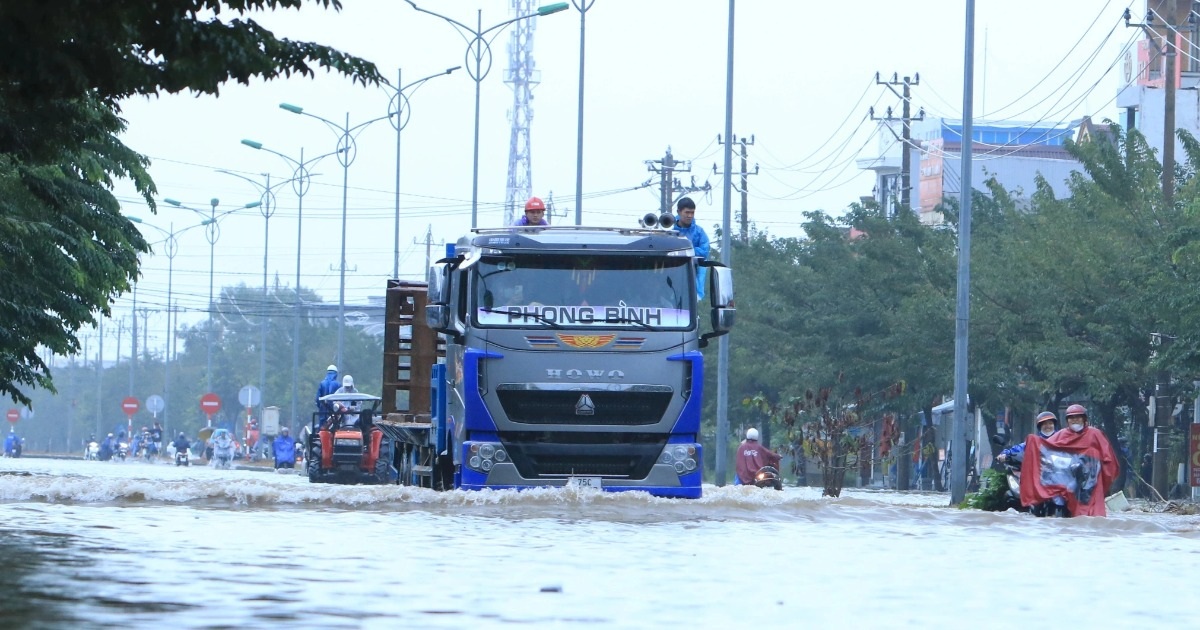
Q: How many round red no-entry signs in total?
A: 3